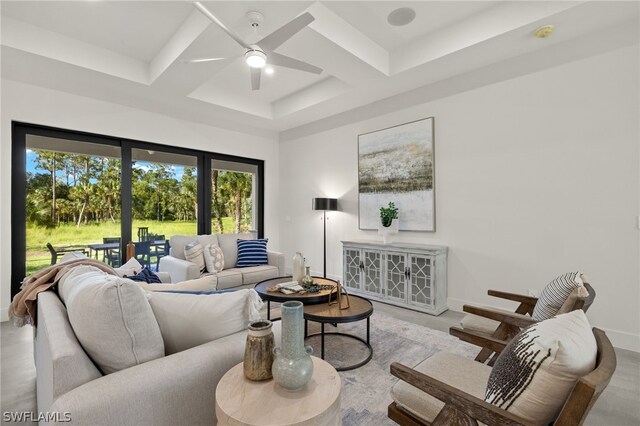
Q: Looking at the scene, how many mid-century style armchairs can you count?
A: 2